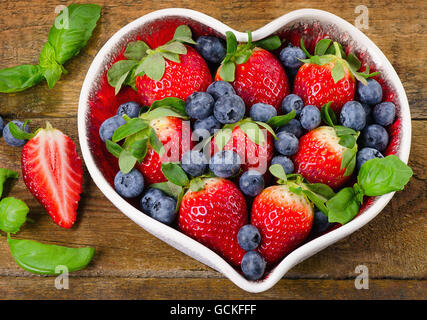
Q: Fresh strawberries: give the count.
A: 9